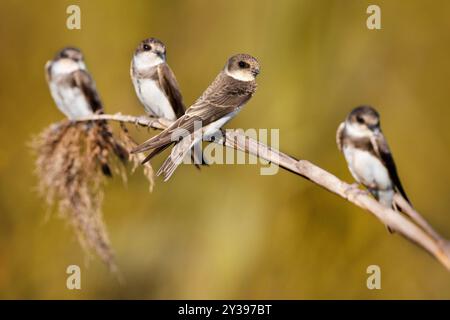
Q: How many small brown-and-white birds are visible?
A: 4